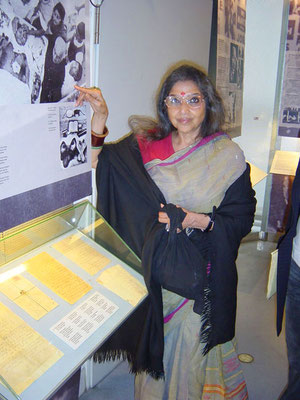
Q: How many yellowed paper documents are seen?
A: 5